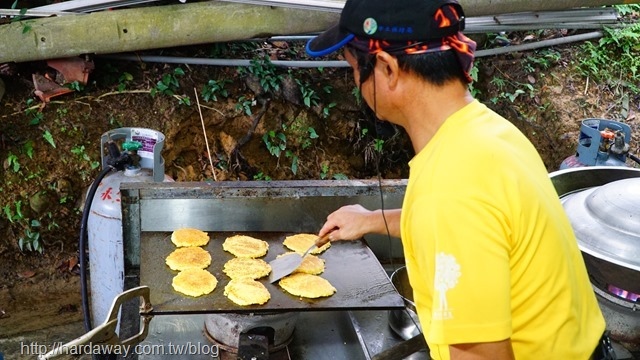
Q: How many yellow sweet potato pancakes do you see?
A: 9